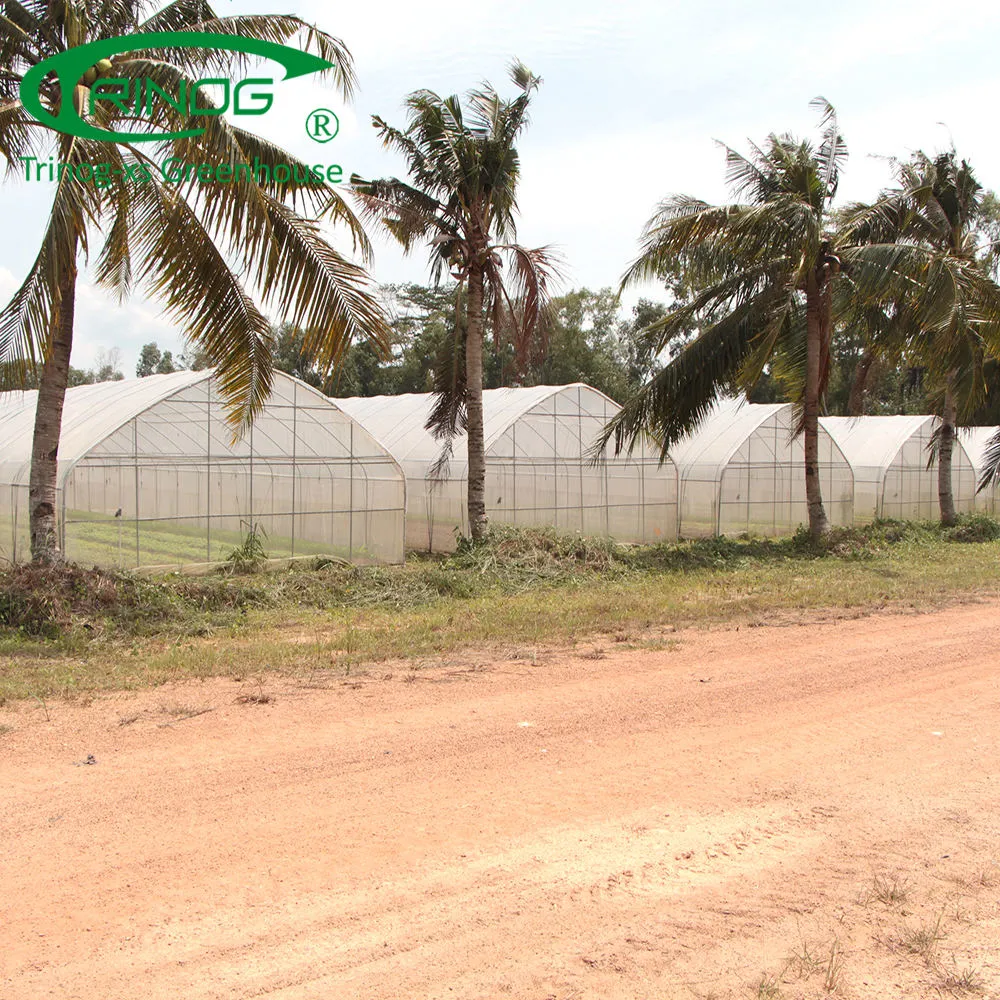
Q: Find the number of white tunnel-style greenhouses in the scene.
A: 5